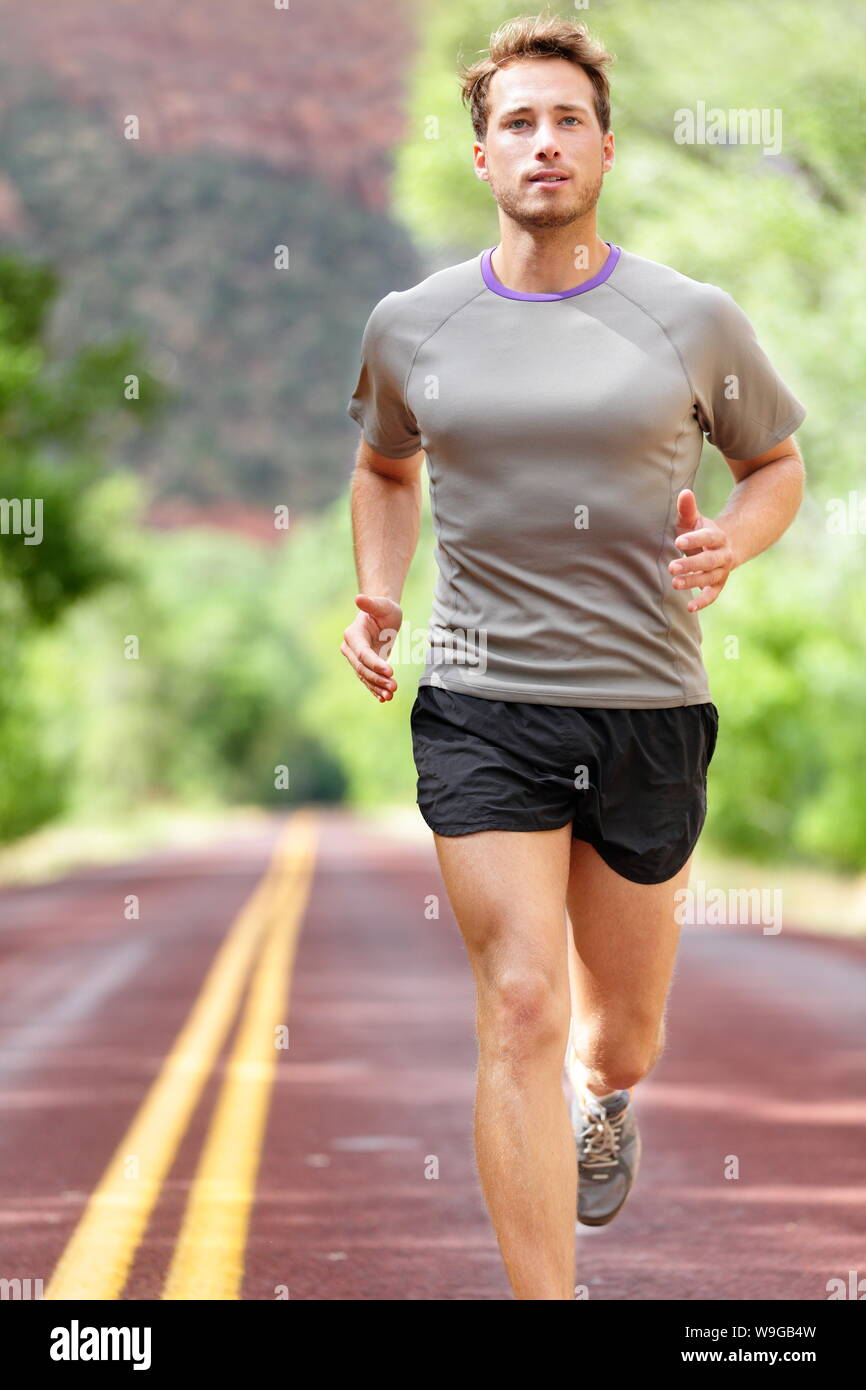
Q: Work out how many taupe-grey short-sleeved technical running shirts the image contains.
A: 1